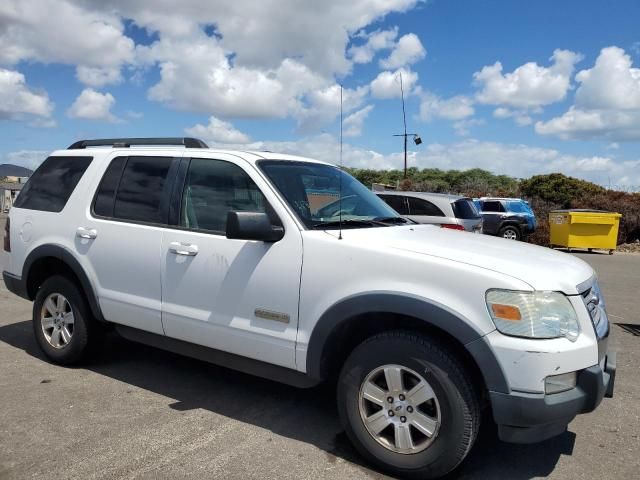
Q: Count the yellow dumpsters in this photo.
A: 1